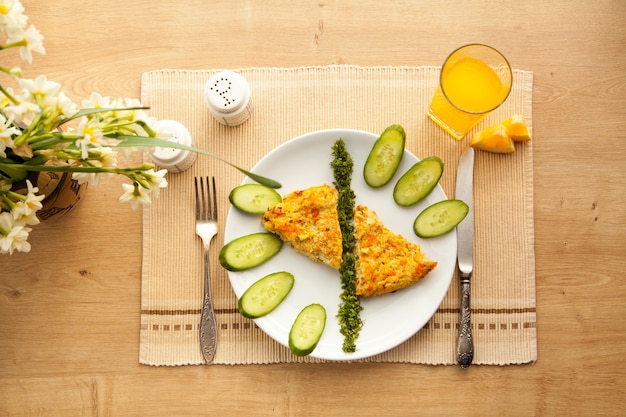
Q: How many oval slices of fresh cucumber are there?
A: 7